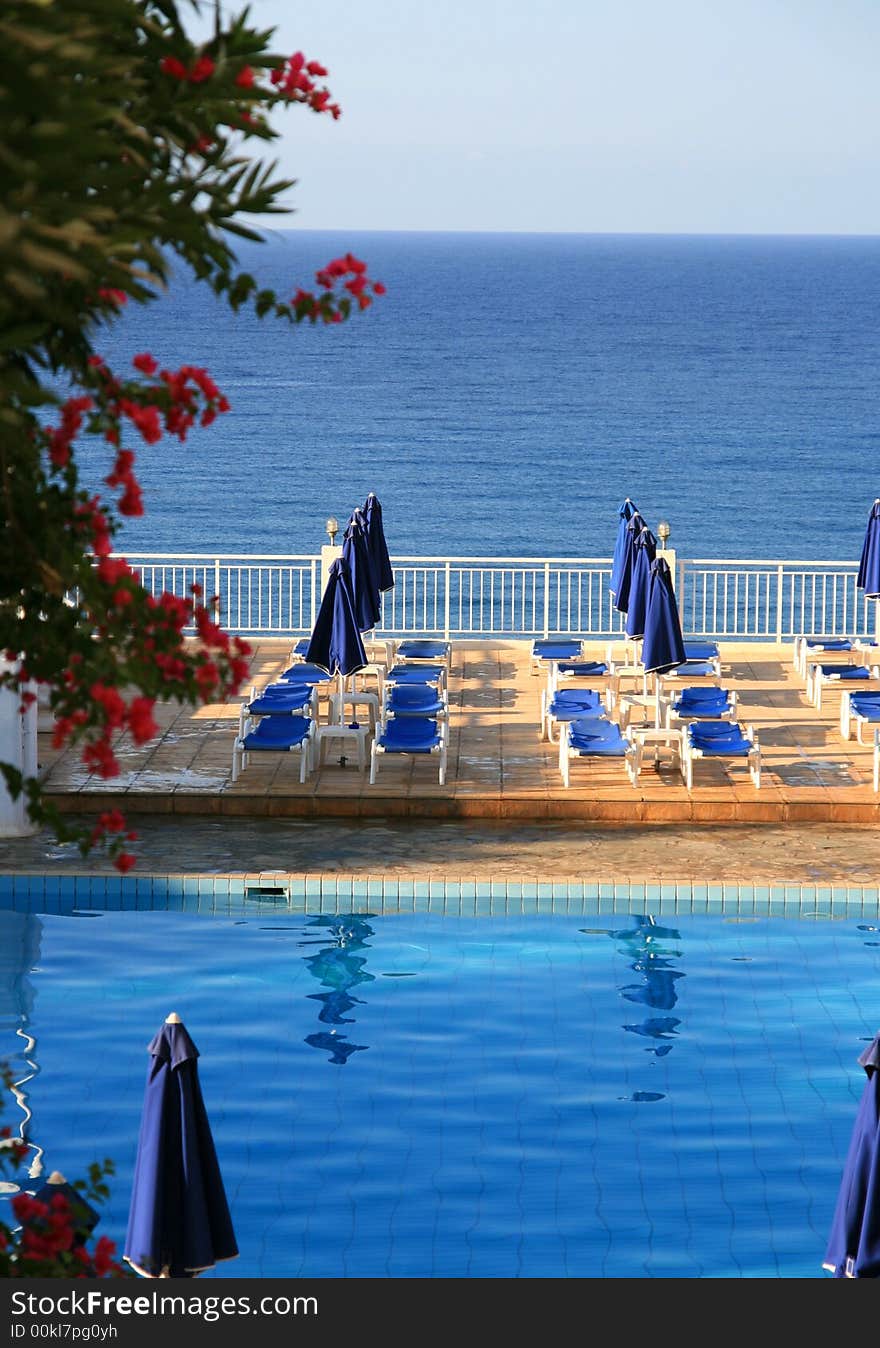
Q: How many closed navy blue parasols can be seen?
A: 12